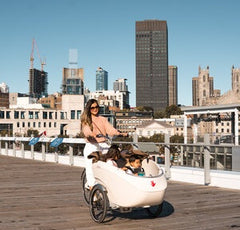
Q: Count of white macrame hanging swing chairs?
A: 0